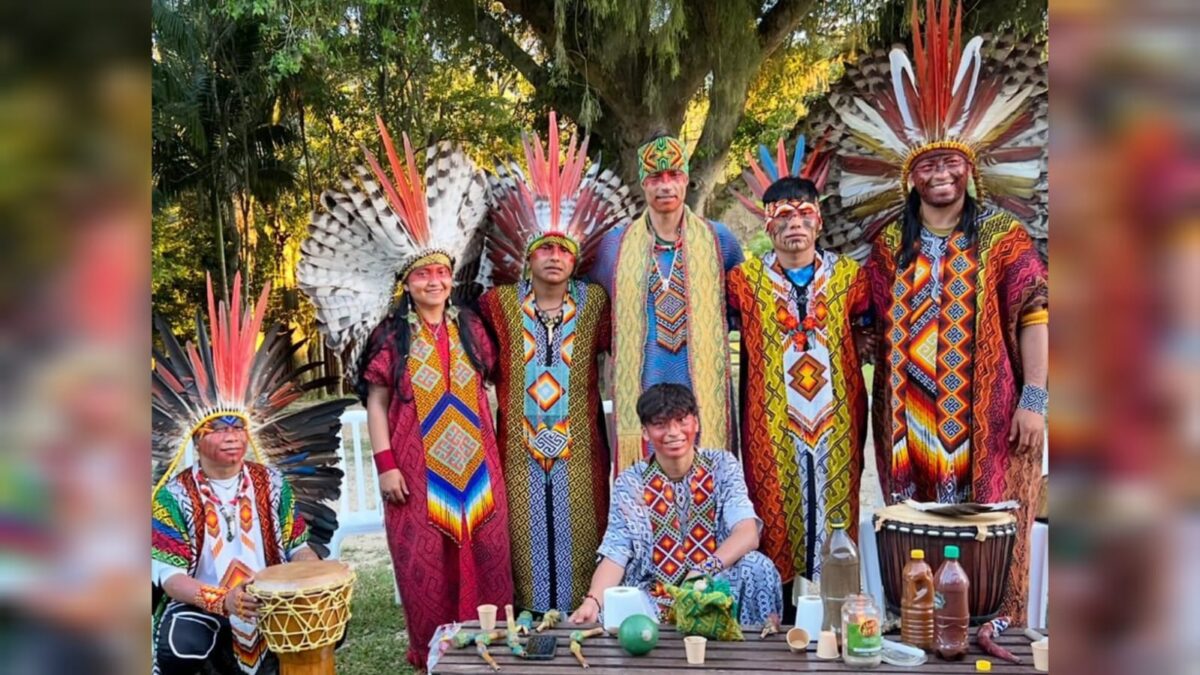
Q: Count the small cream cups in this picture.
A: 5